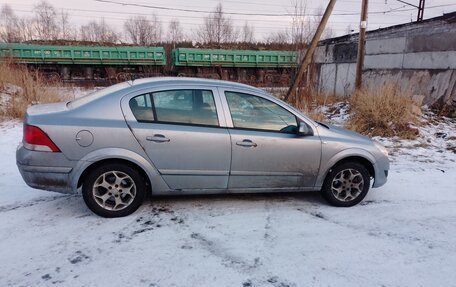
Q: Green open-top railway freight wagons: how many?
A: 2